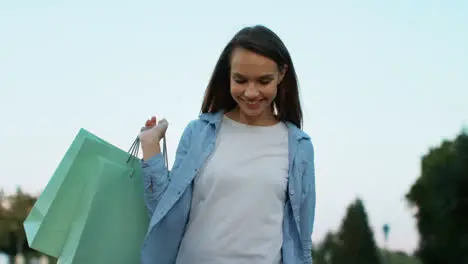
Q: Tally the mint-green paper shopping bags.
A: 2